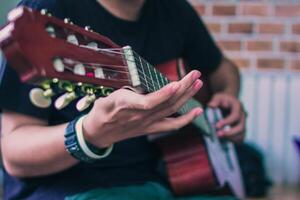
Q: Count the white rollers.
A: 6